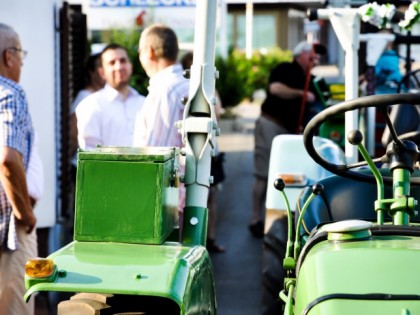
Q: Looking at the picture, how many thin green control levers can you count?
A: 3